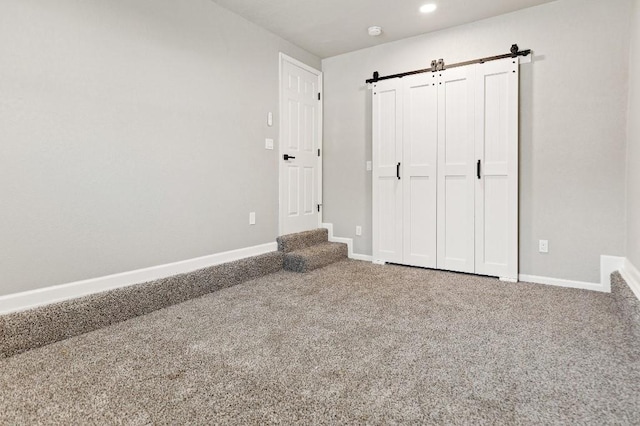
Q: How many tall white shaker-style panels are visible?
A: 4